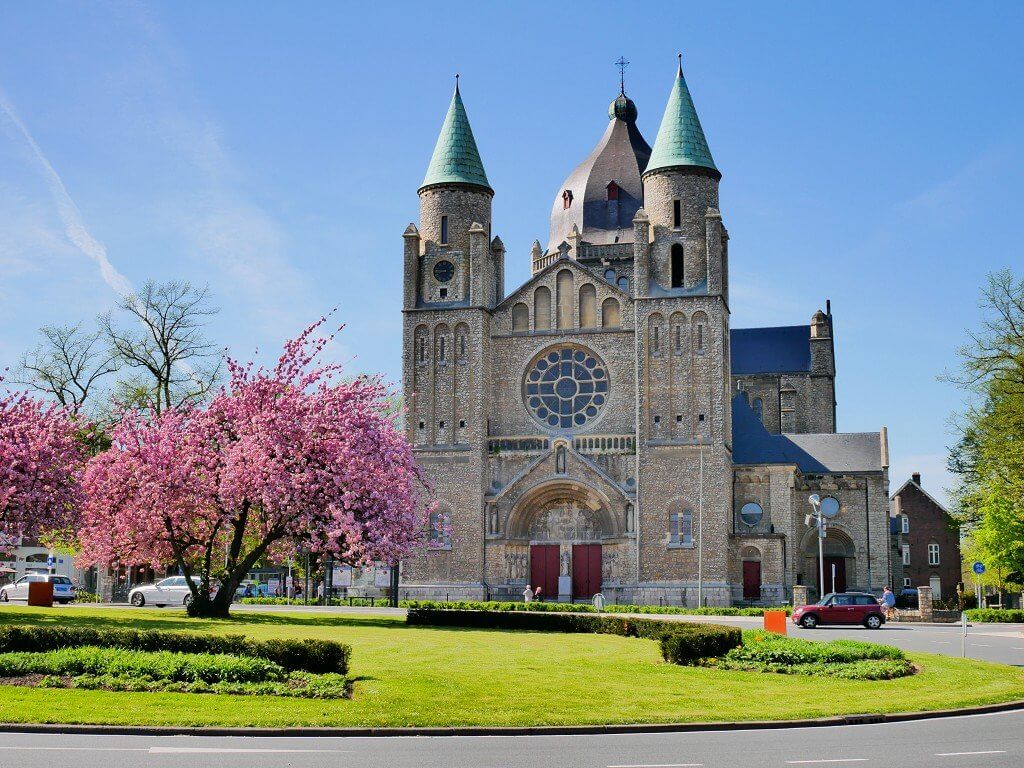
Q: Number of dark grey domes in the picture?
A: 1